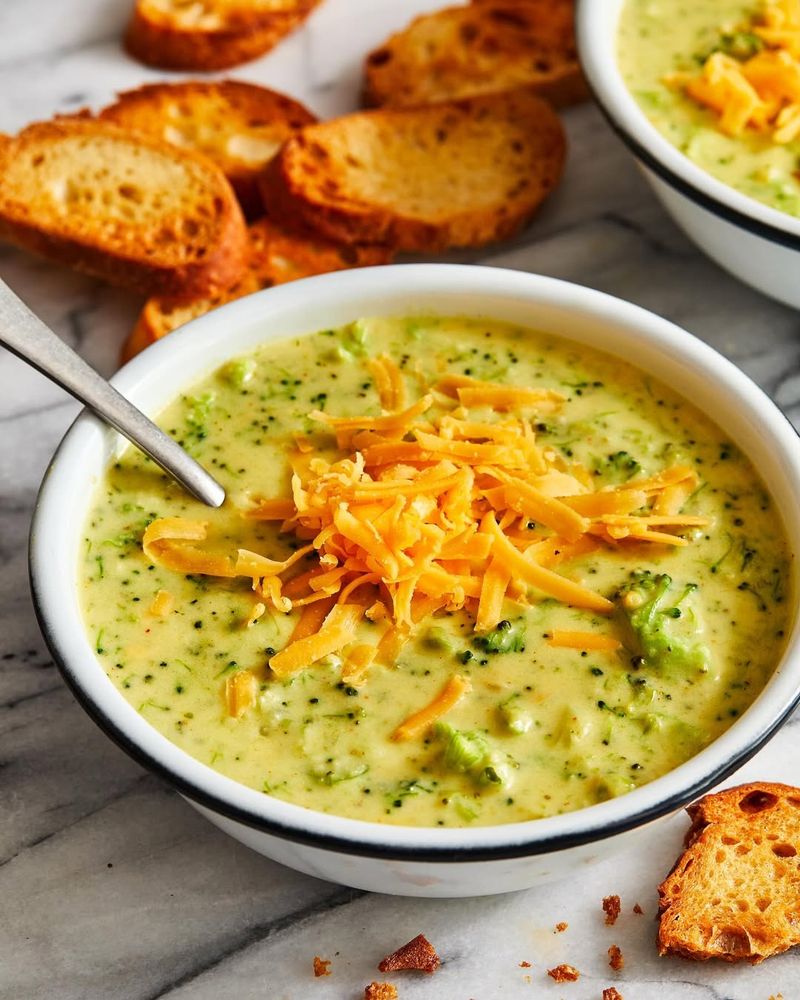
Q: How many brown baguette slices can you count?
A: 7